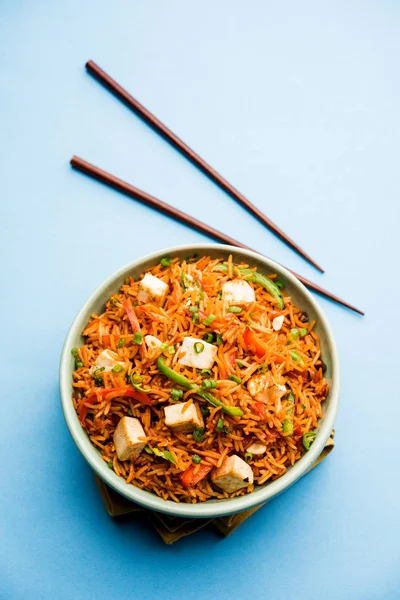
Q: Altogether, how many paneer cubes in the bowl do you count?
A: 8